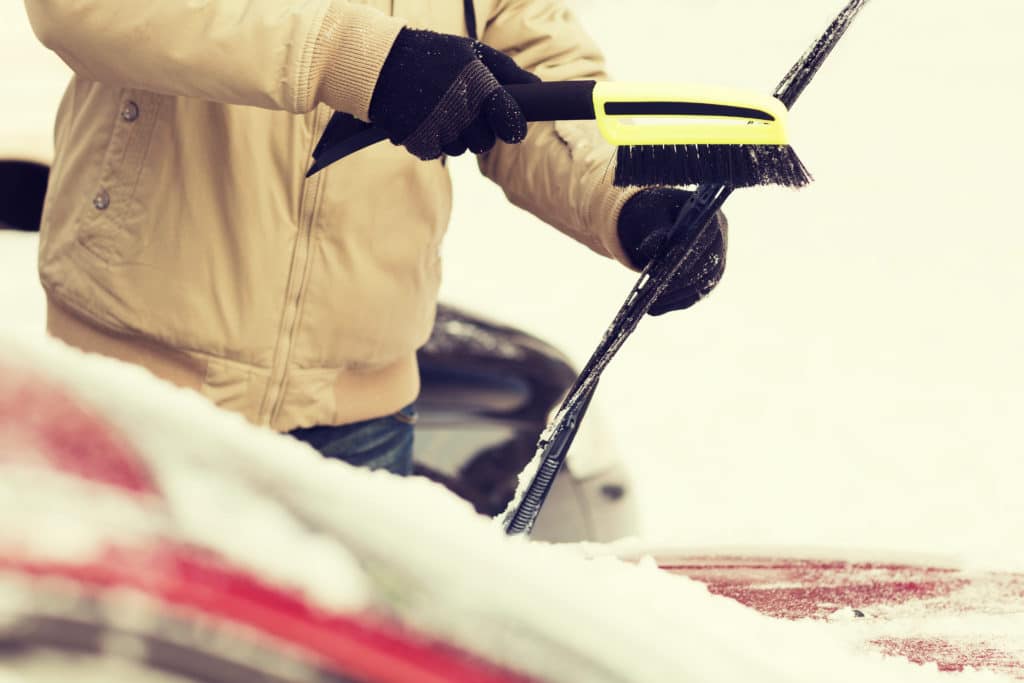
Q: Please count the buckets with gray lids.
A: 0